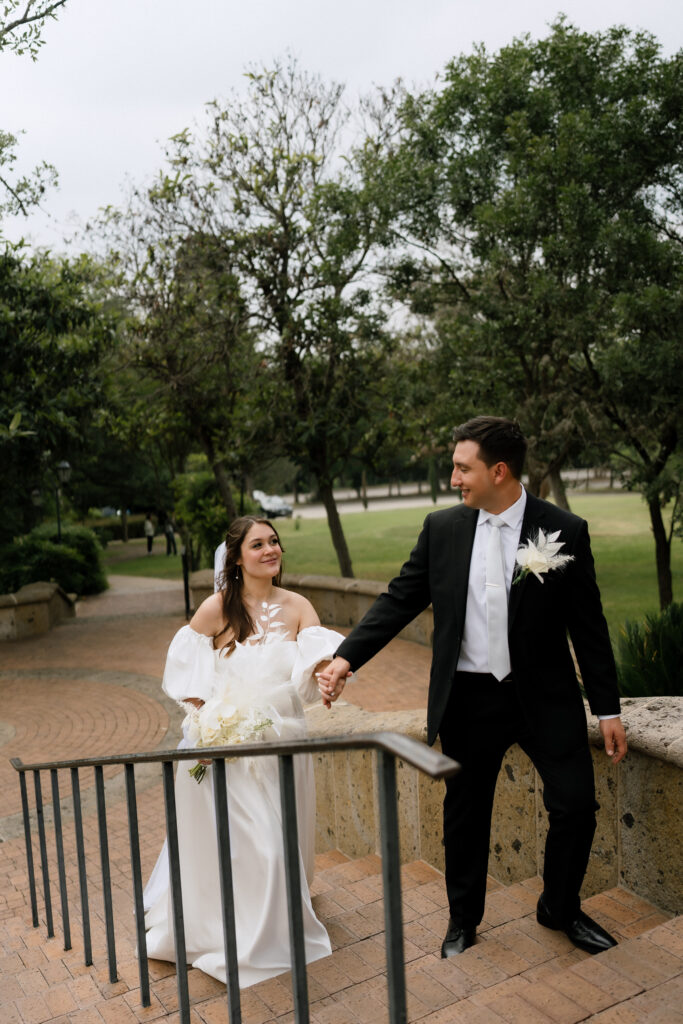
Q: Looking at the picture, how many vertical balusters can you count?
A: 10